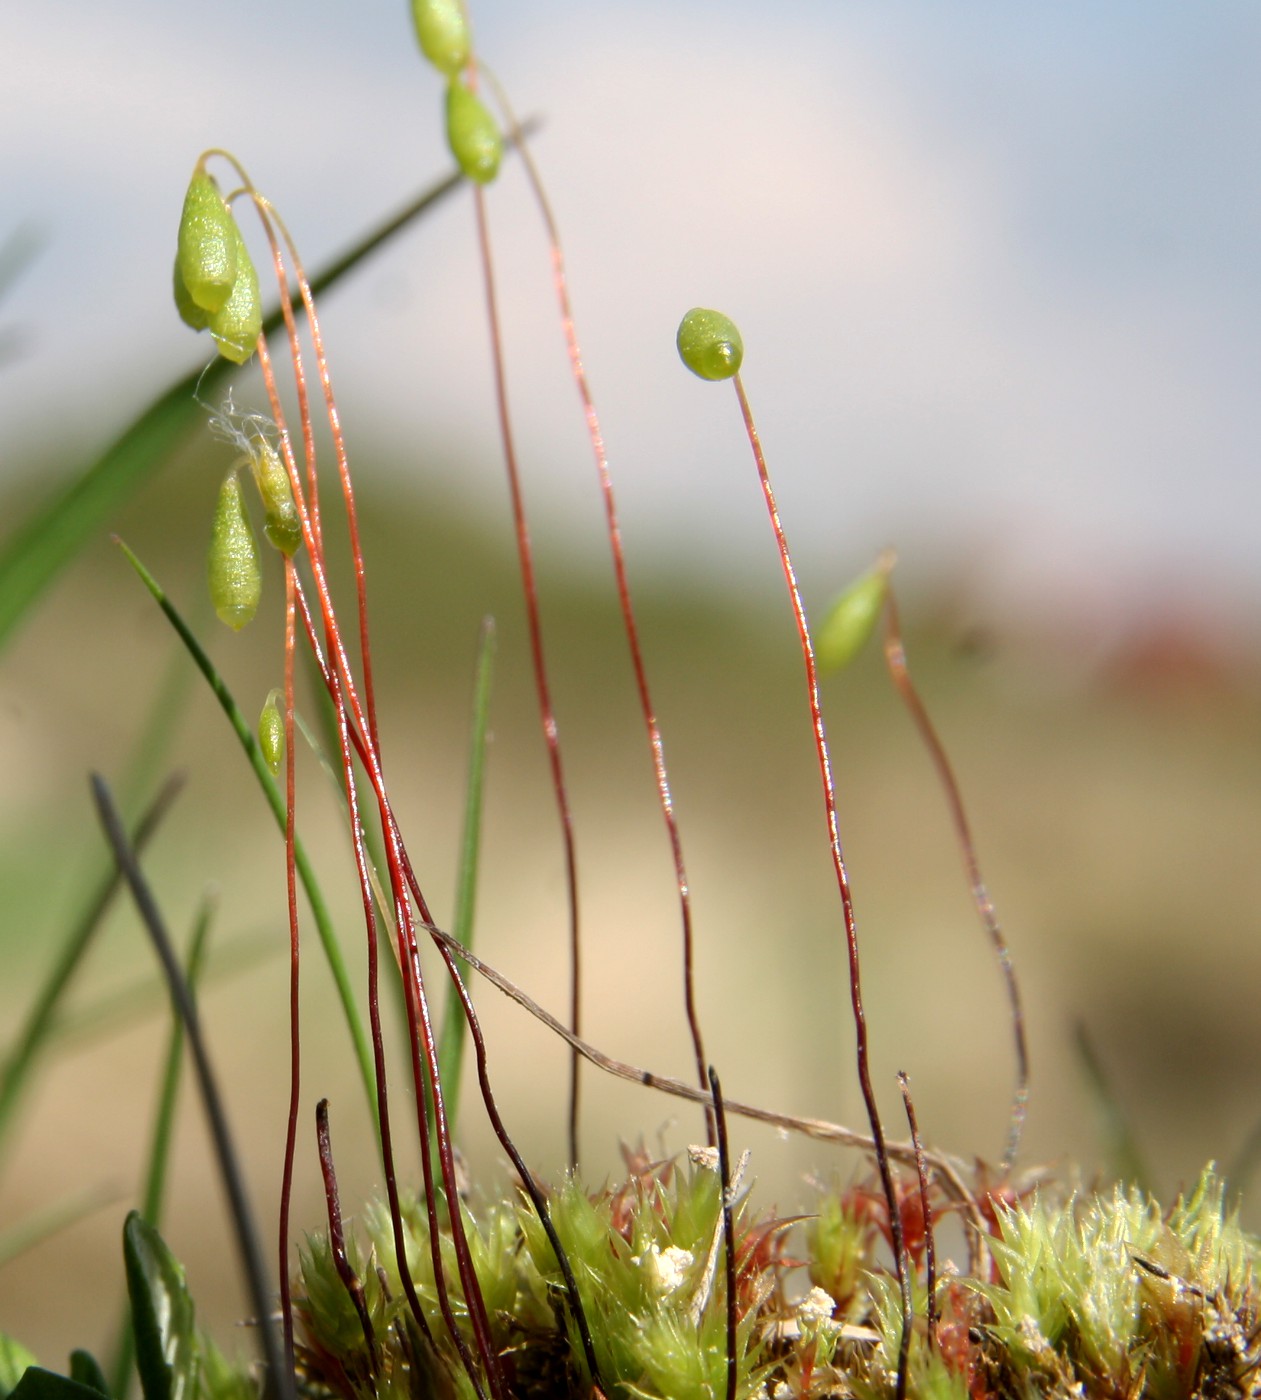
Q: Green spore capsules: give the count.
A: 10